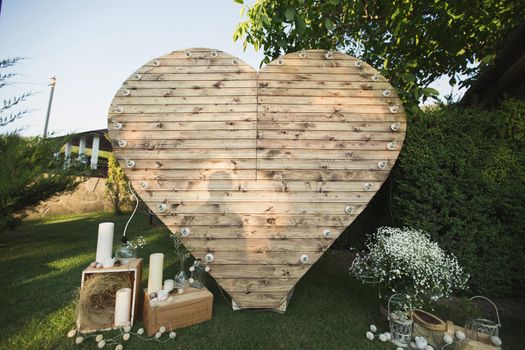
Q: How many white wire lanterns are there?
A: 2